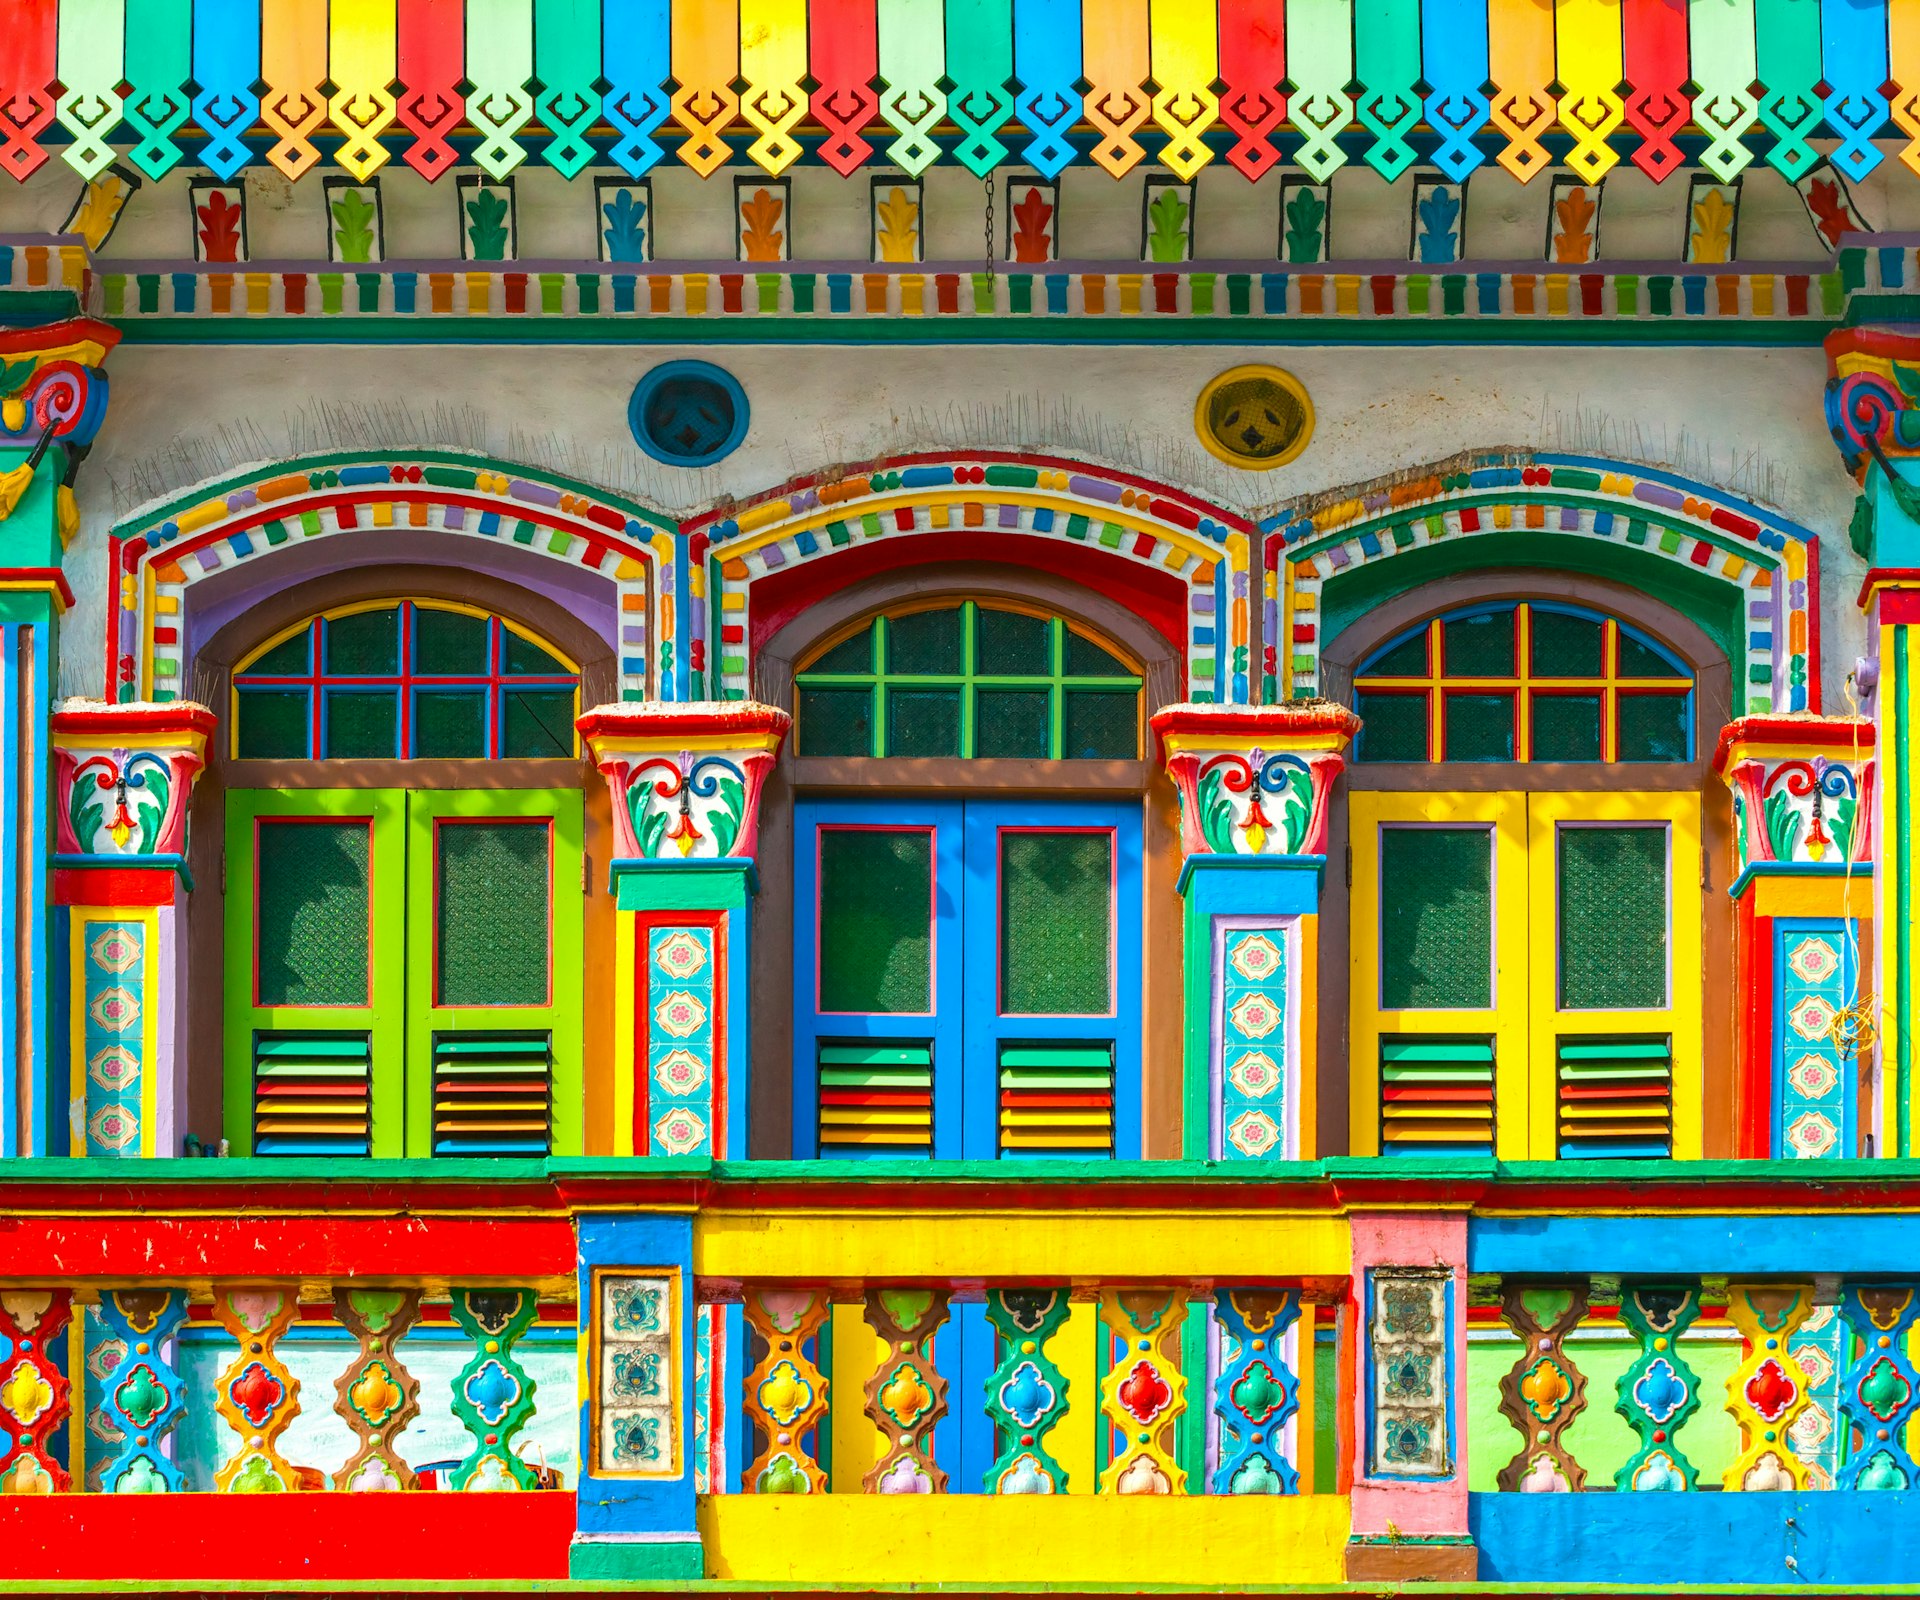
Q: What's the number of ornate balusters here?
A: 14